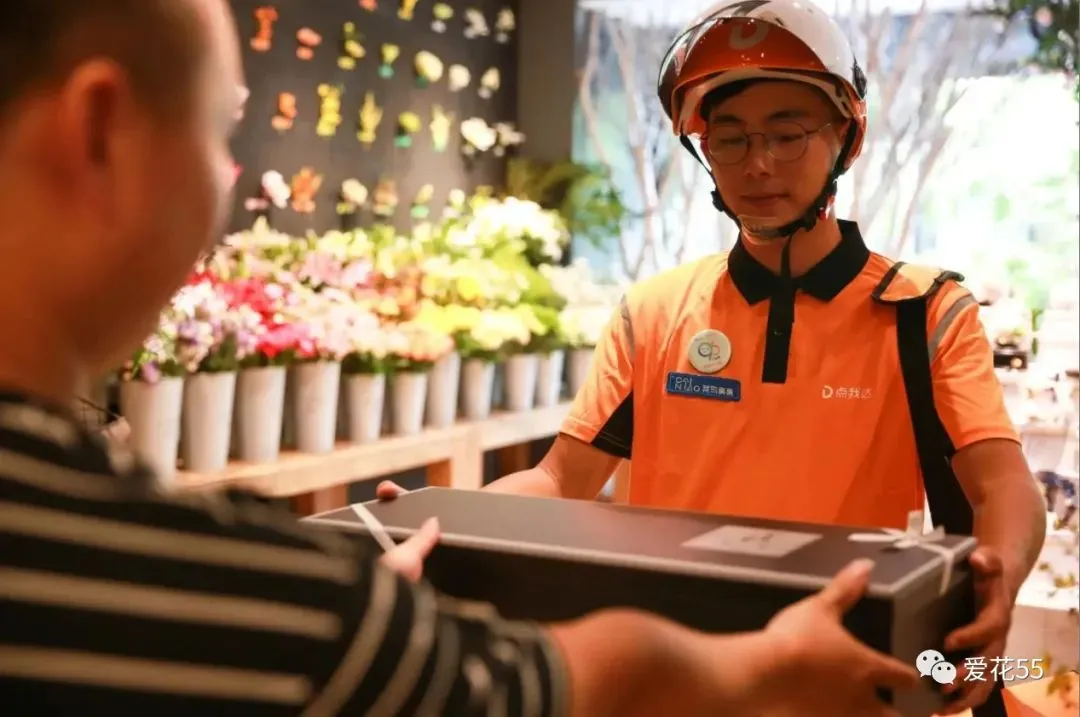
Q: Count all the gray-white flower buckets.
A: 11